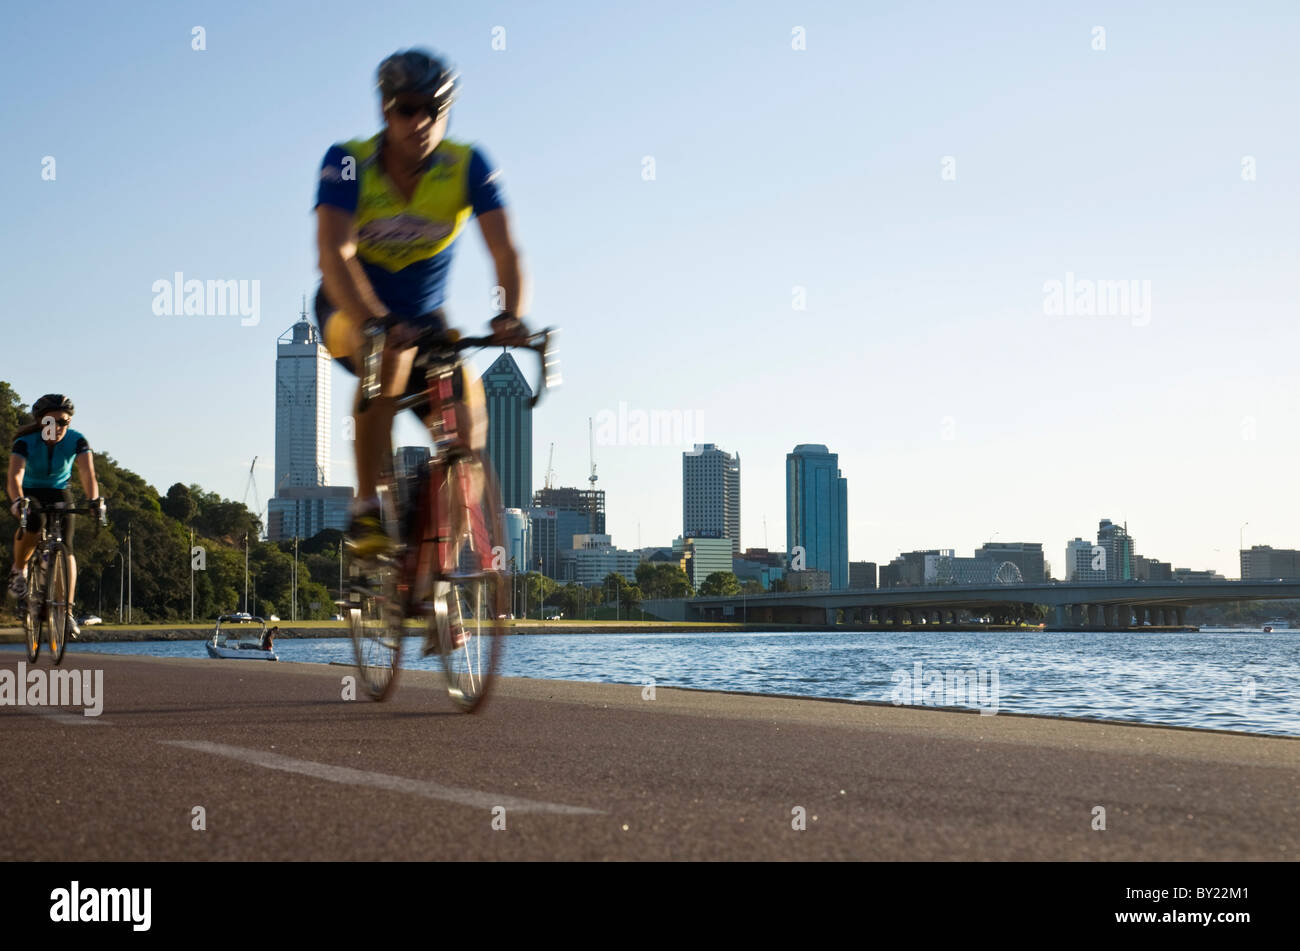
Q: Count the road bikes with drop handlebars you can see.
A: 2